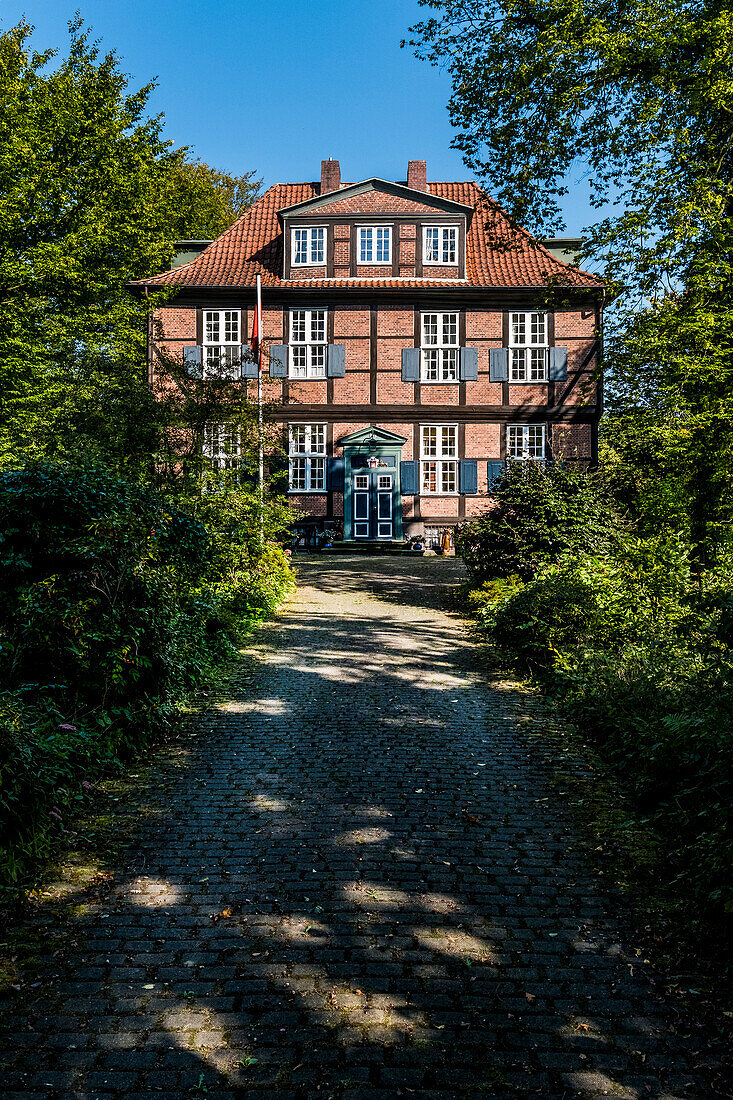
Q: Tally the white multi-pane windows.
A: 11